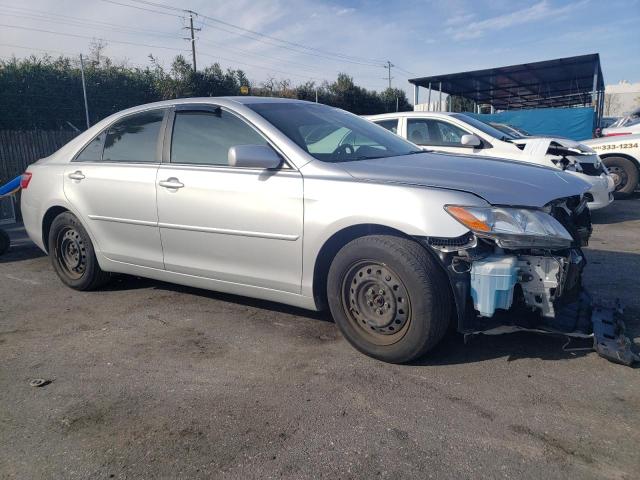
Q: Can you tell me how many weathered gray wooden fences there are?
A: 1